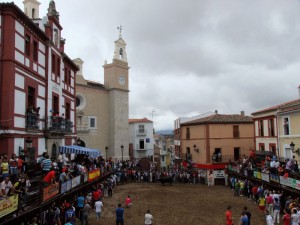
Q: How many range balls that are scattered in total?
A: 0